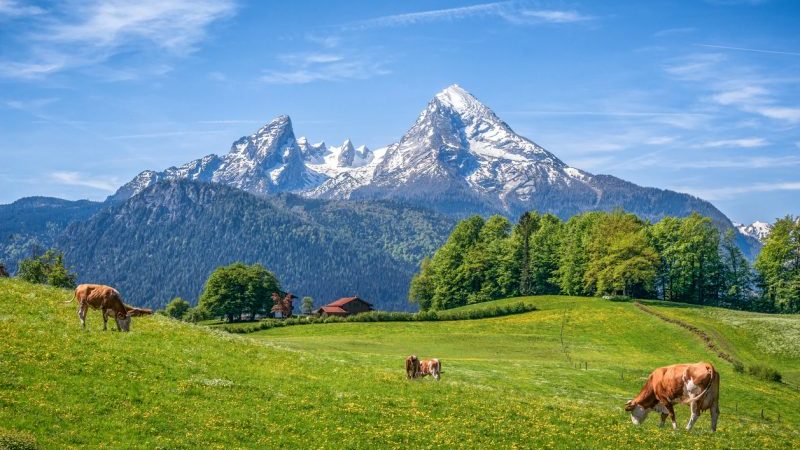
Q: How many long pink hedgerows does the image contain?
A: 0